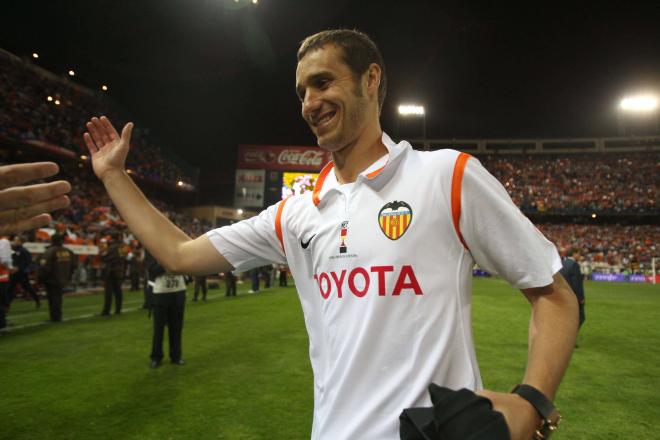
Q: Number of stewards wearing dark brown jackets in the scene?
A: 2